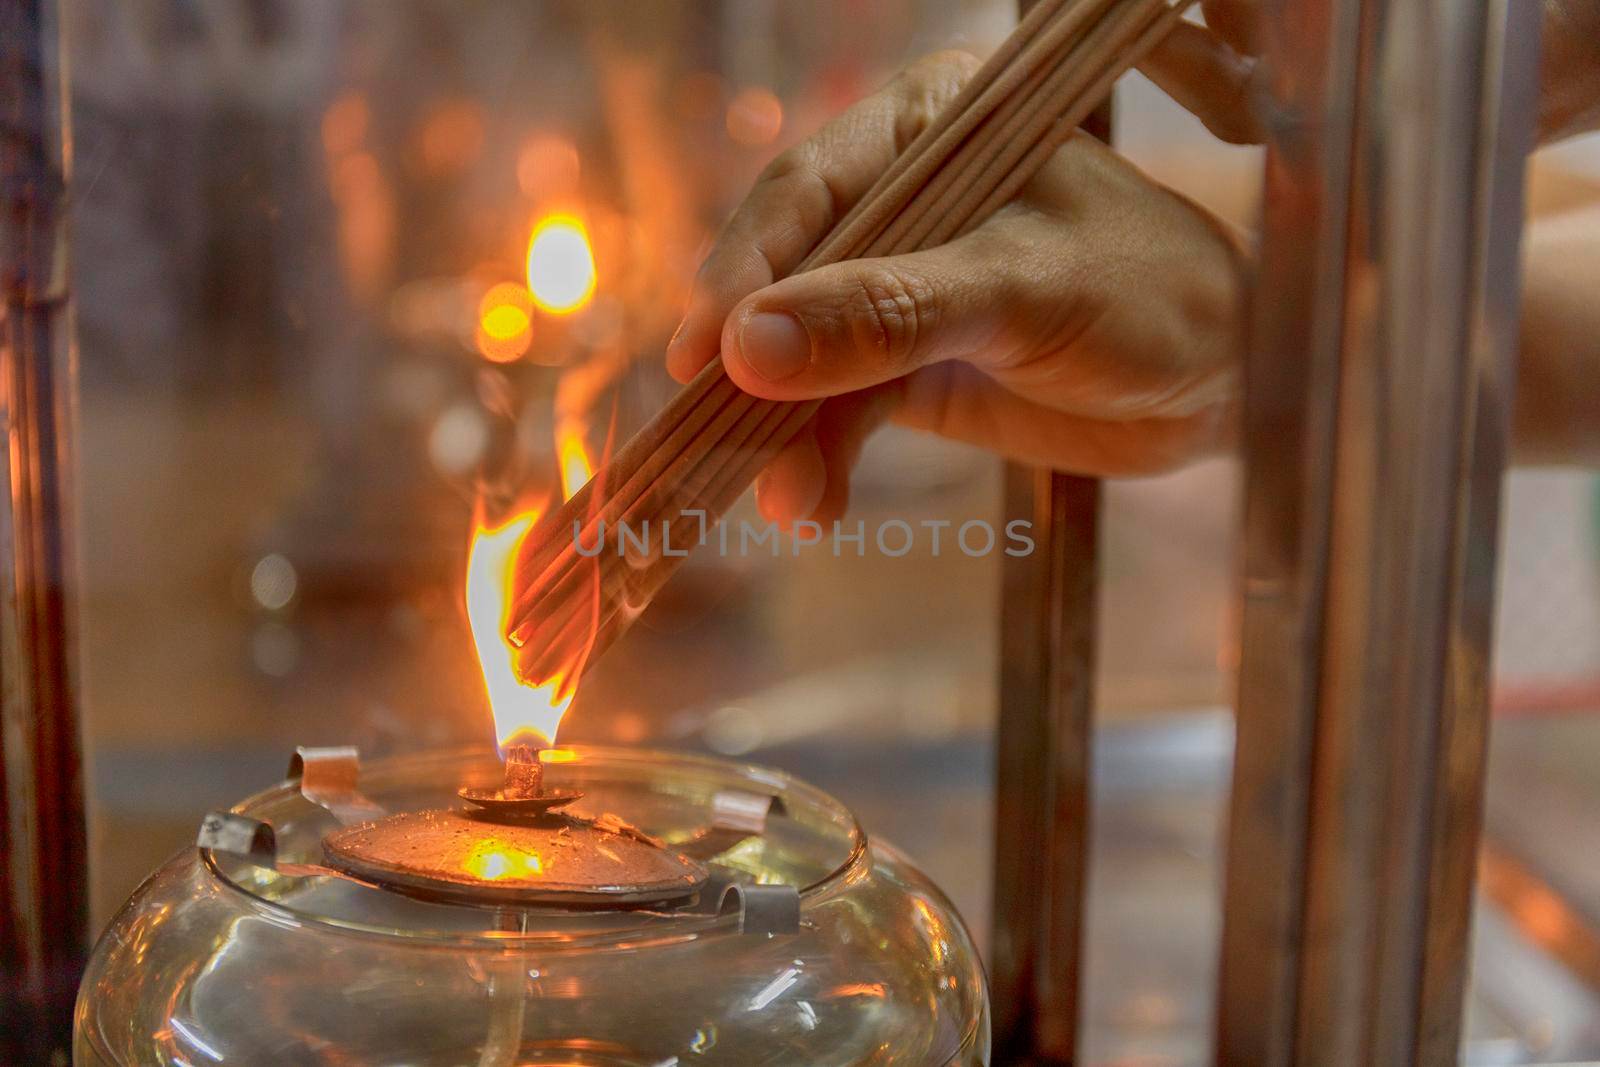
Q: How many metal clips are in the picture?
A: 4